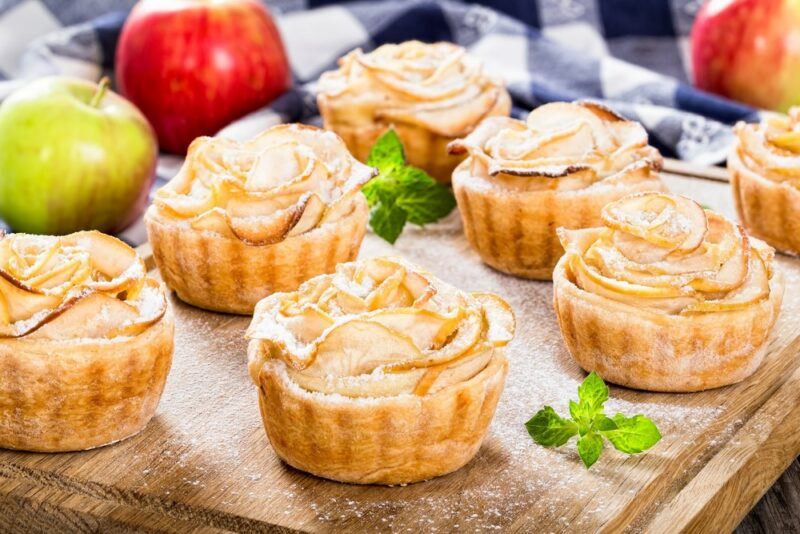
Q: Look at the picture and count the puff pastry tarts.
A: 7